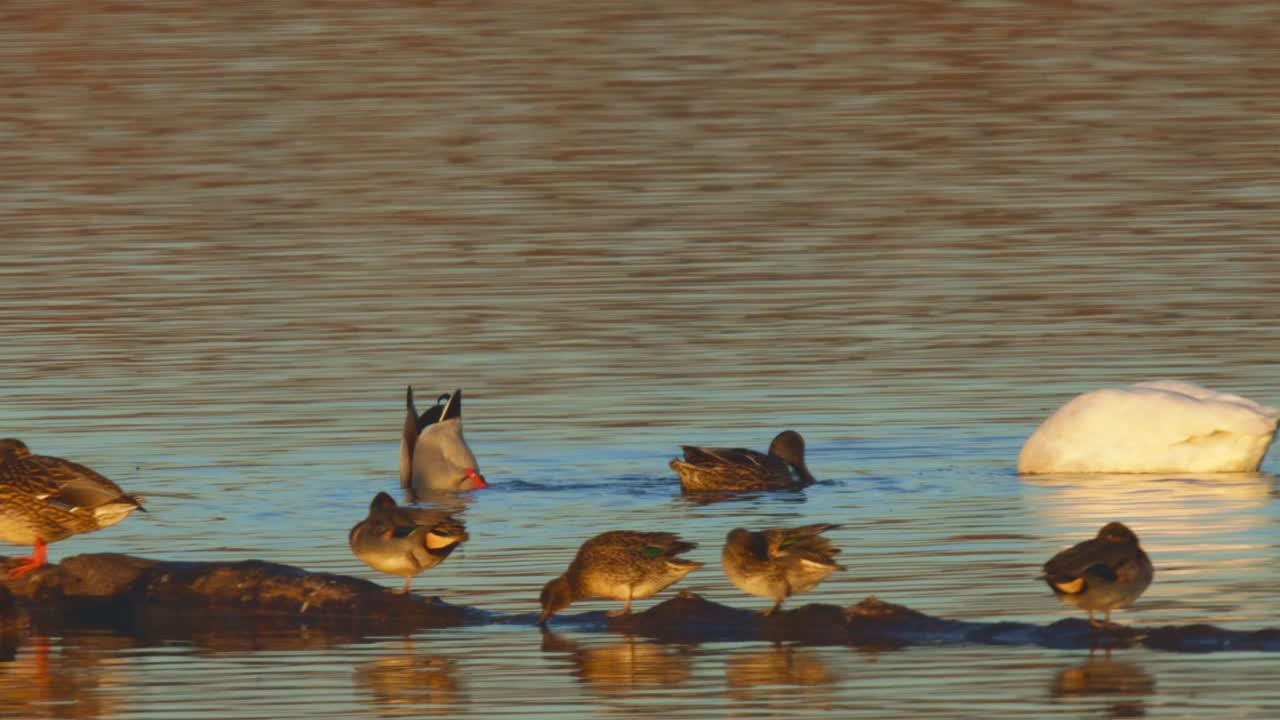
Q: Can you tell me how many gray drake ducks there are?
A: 1